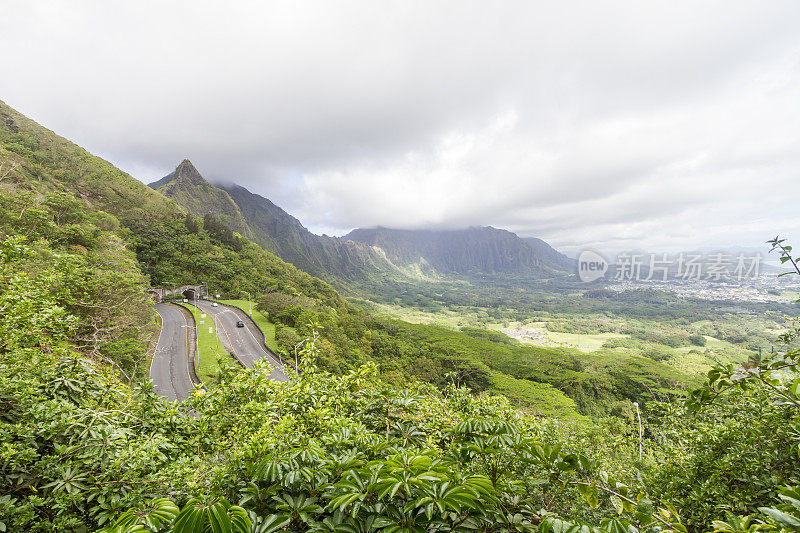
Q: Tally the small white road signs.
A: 5